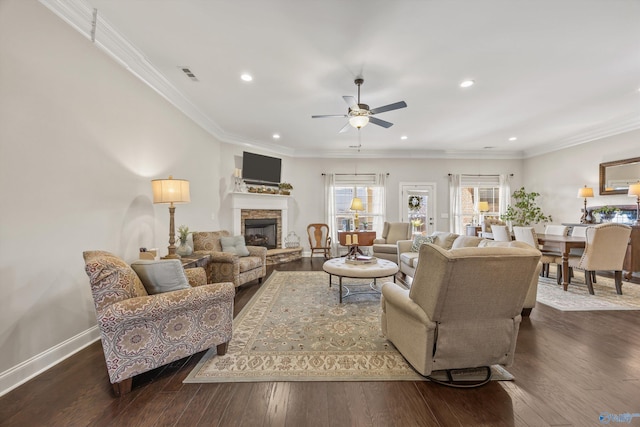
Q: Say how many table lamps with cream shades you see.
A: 5